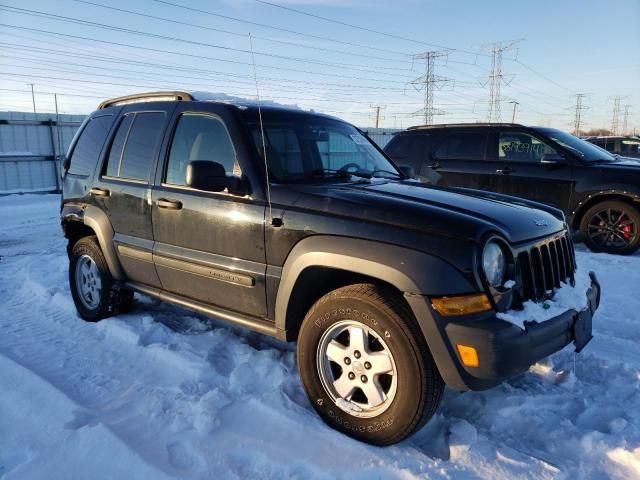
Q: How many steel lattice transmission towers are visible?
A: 5